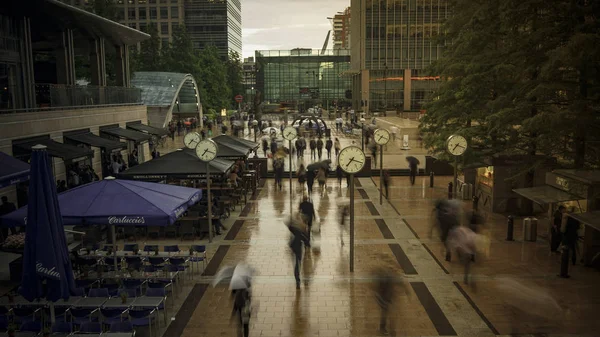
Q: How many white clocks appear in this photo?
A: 6